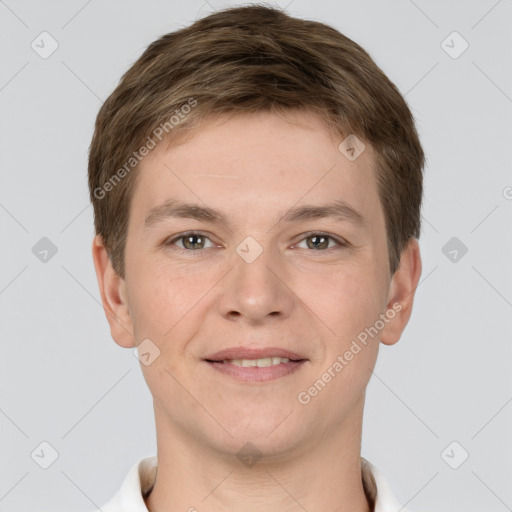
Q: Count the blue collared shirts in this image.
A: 0